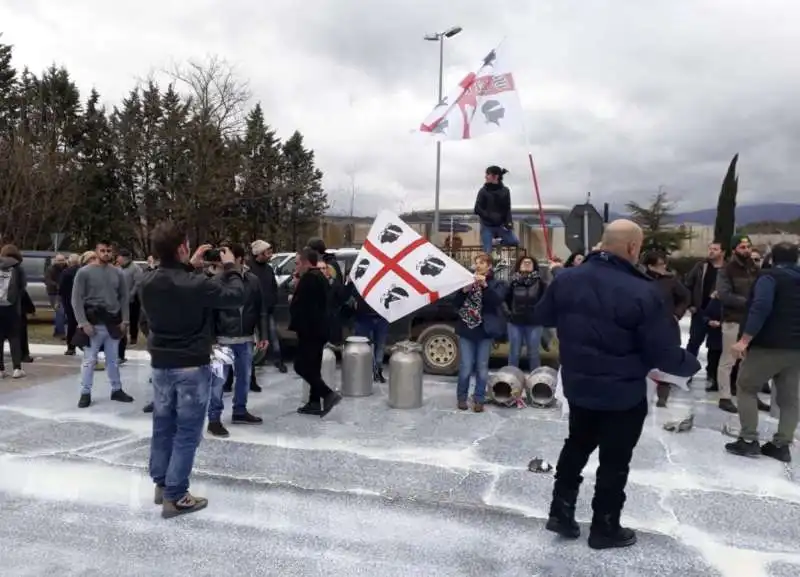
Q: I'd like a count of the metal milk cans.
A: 5